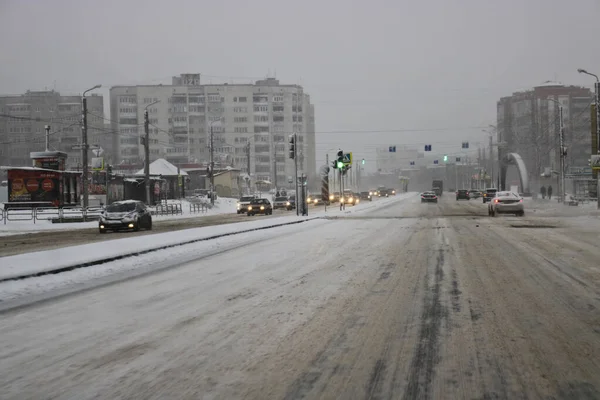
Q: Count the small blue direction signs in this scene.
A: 6